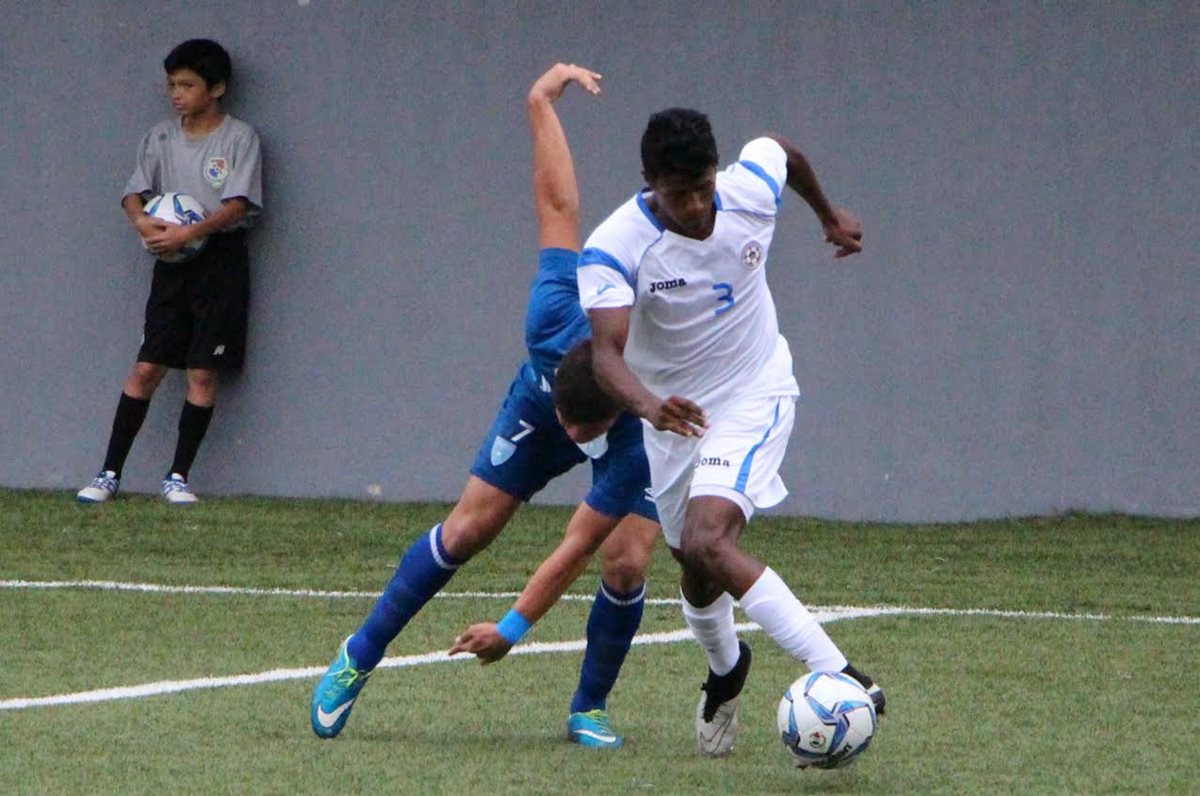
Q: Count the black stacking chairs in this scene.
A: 0